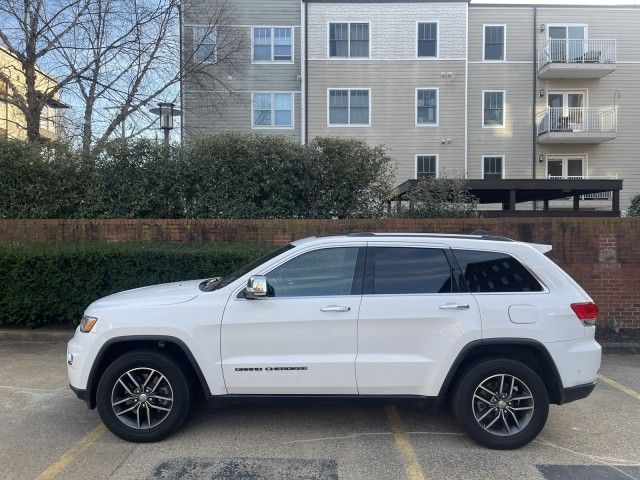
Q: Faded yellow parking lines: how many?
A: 3